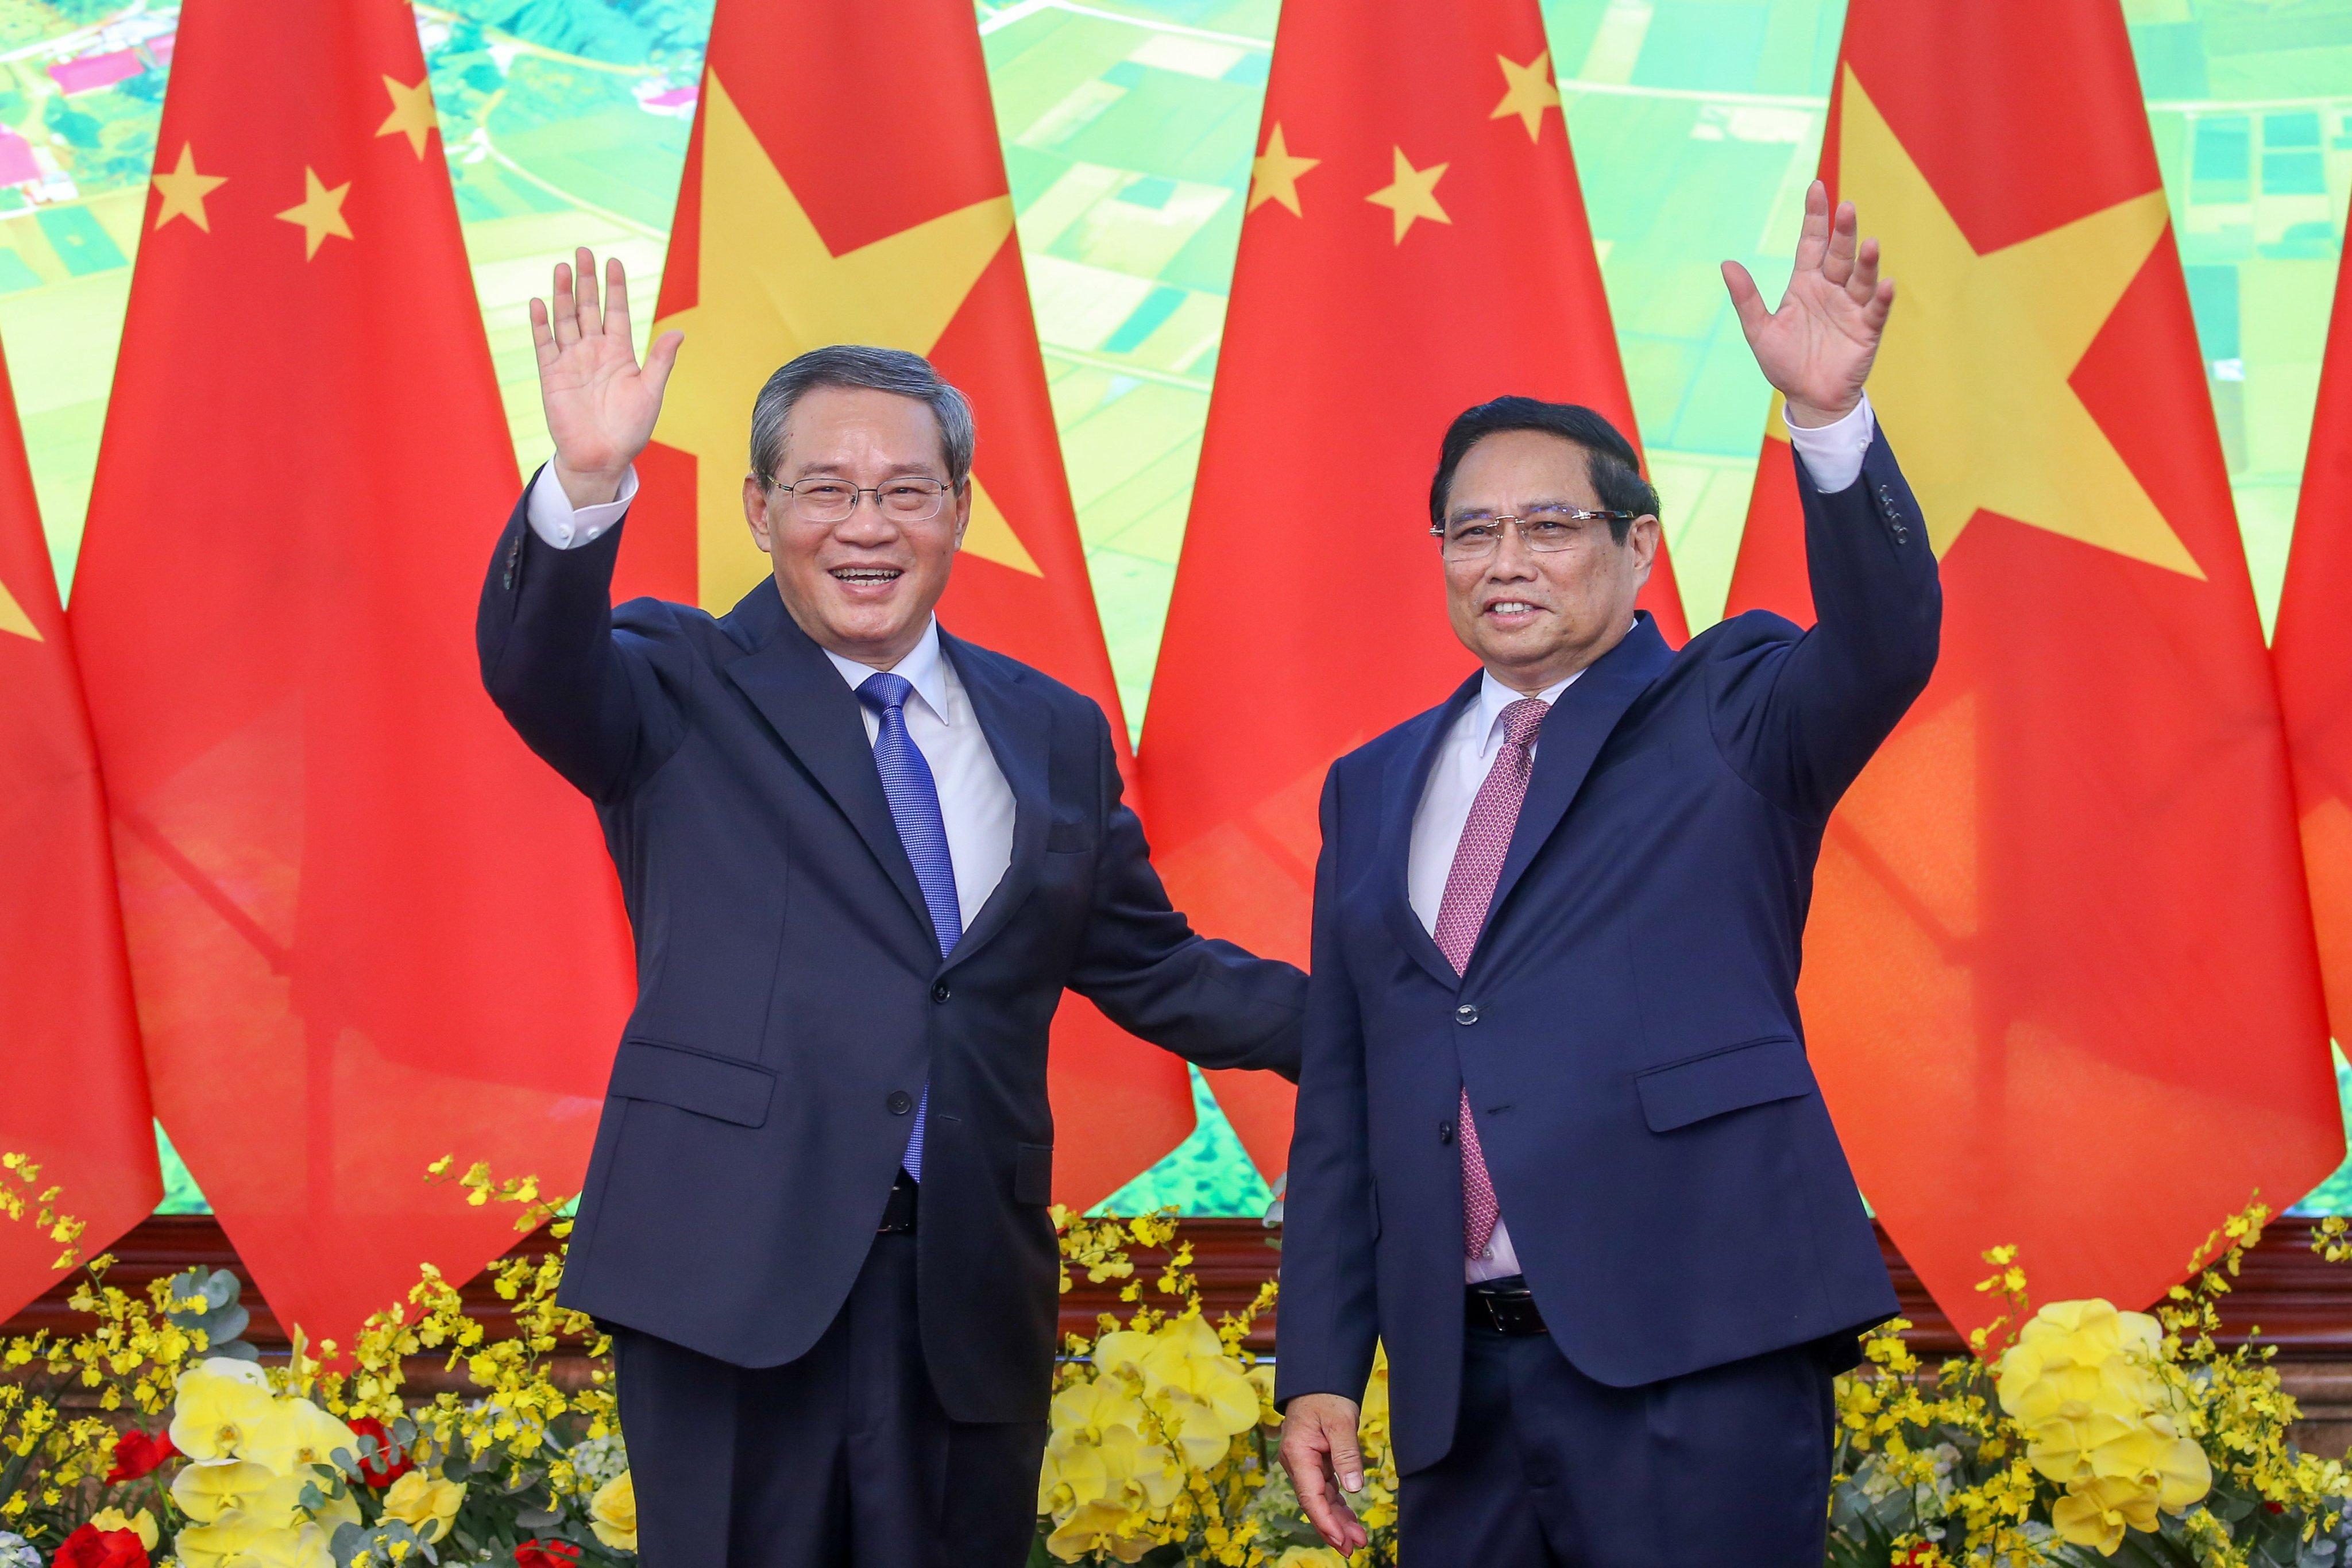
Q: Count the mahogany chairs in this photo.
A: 0